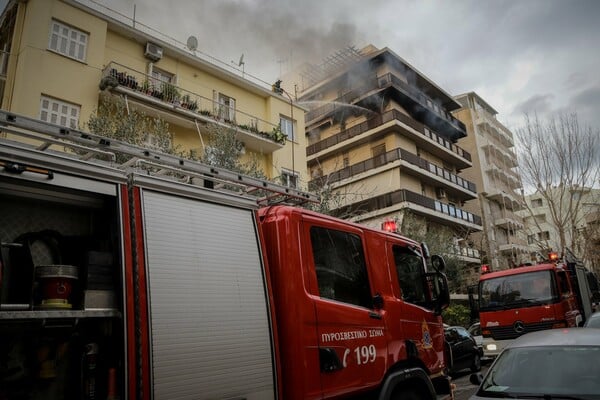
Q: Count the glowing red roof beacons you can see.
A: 3